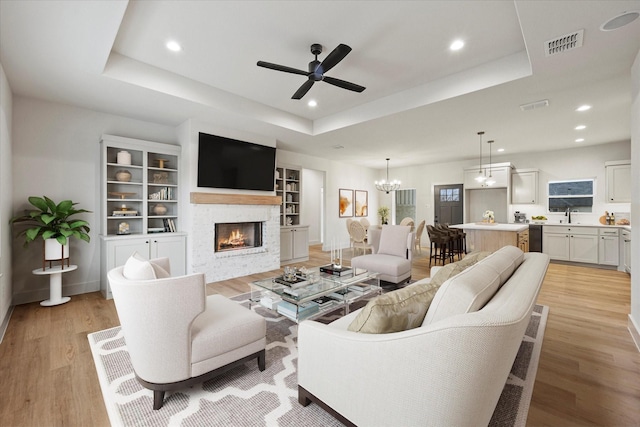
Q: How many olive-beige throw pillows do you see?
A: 2